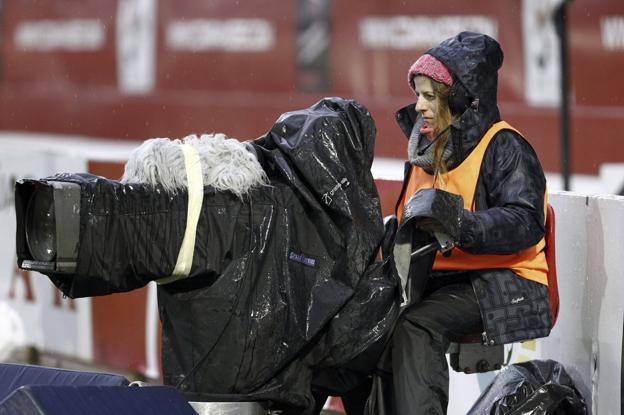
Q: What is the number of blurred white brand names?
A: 4